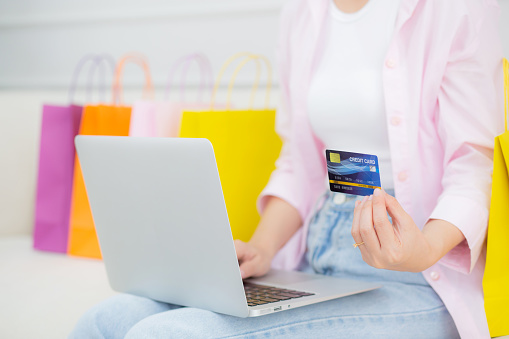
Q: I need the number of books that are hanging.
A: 0